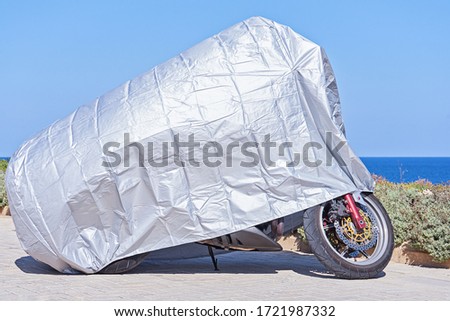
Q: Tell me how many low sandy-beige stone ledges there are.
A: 1